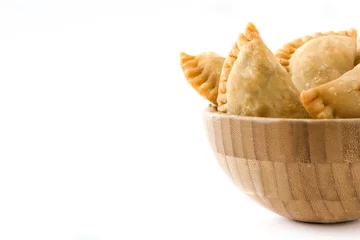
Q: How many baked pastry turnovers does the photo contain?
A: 4